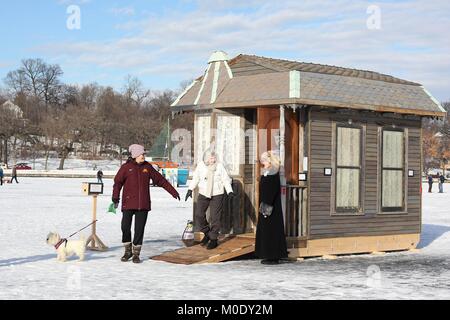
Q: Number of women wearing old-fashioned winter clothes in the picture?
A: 1